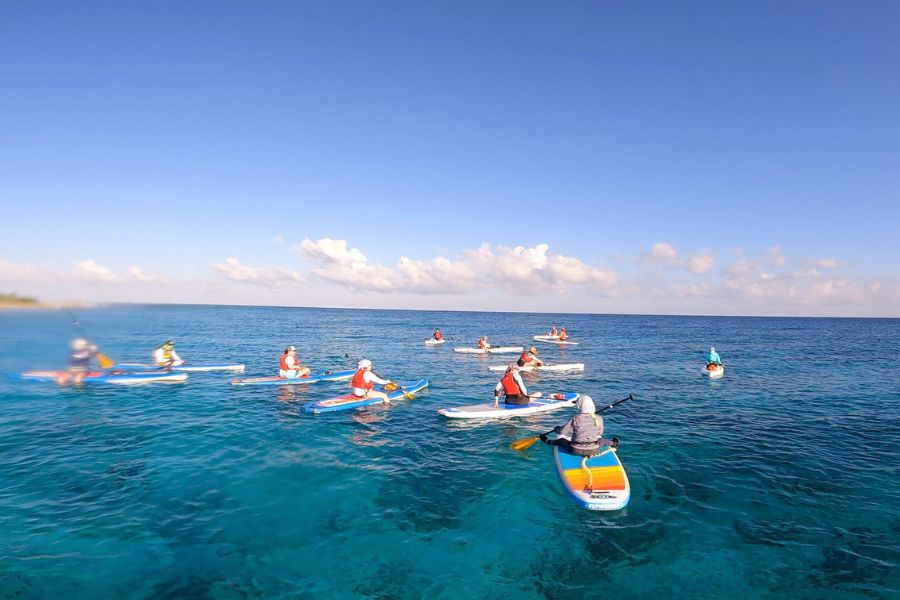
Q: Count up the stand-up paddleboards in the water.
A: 12